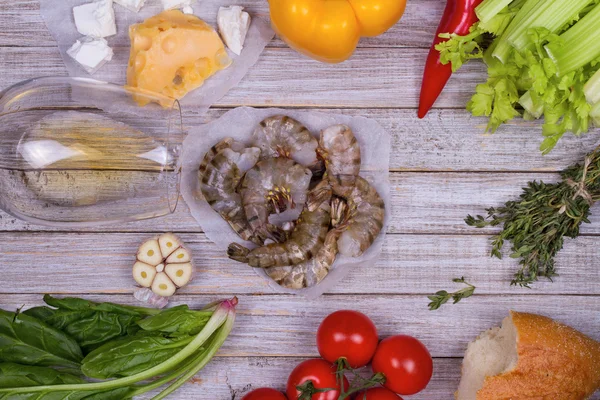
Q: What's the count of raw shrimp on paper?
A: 7